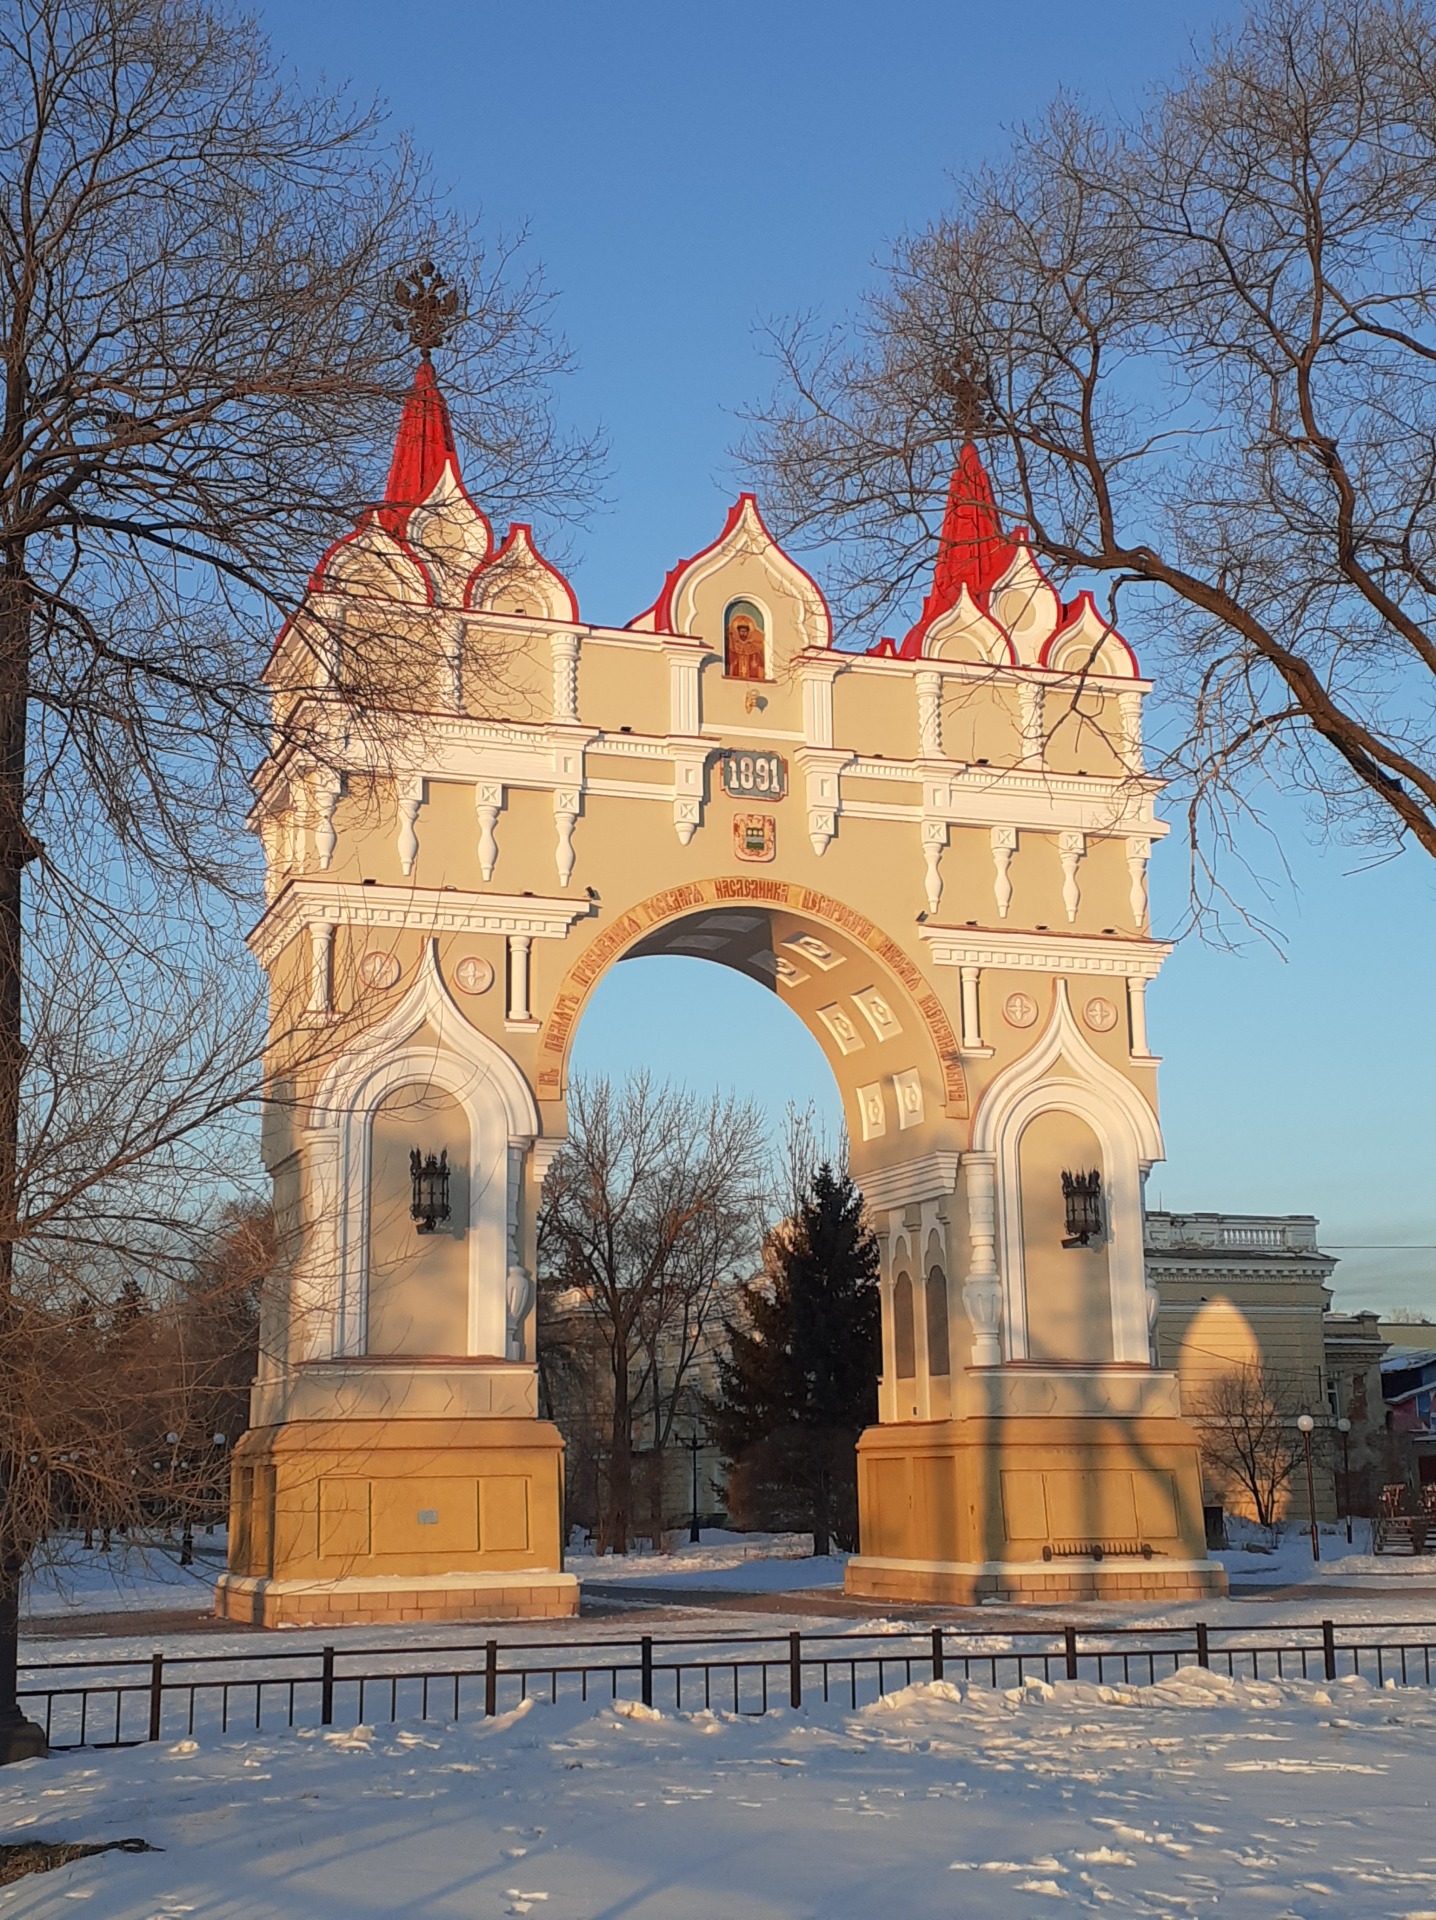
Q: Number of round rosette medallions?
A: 4